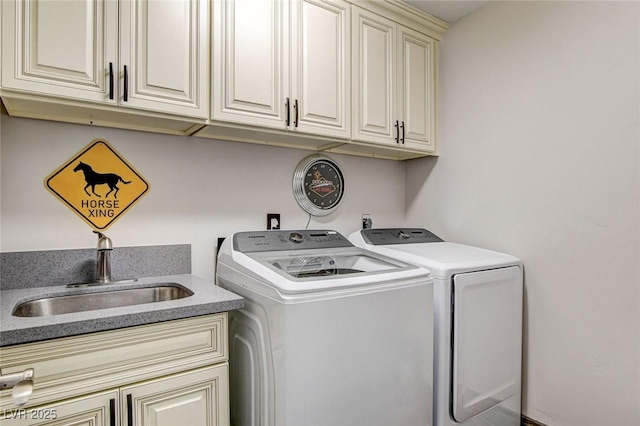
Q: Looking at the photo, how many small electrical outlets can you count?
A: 2